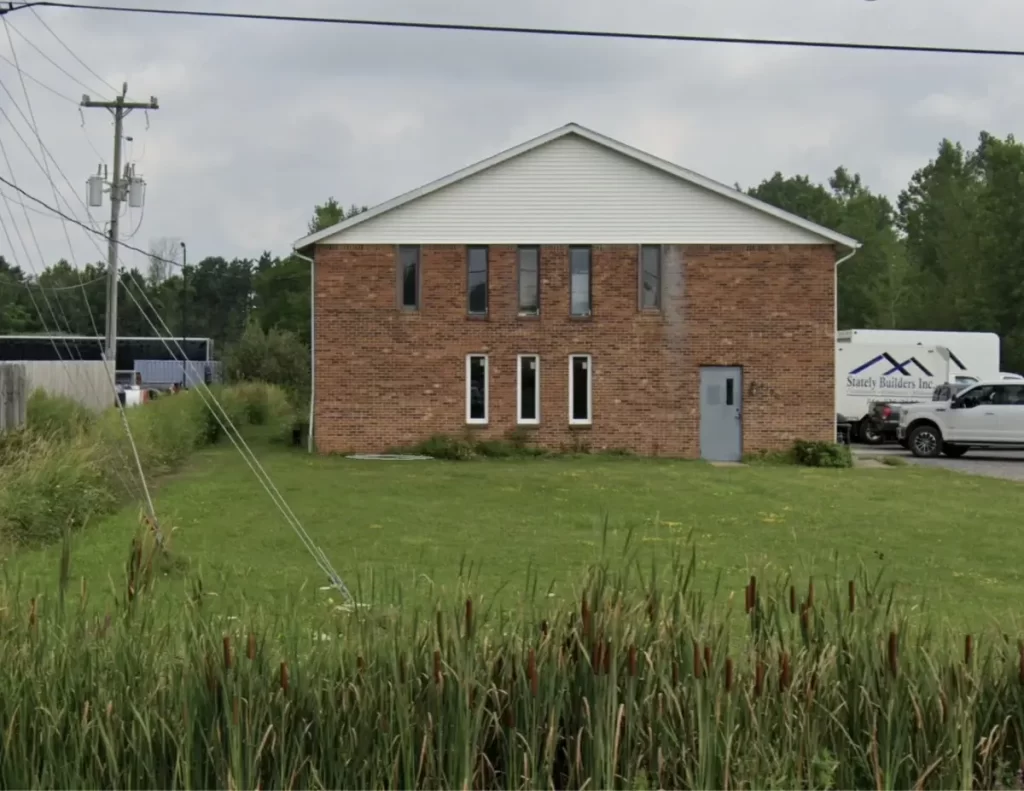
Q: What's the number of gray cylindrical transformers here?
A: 2